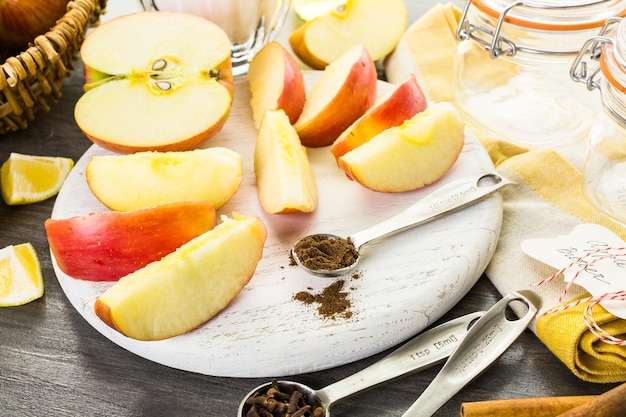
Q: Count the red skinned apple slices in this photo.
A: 8